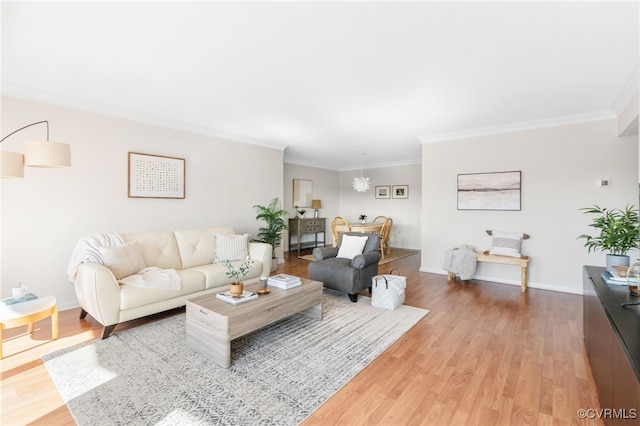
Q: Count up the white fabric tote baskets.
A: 1